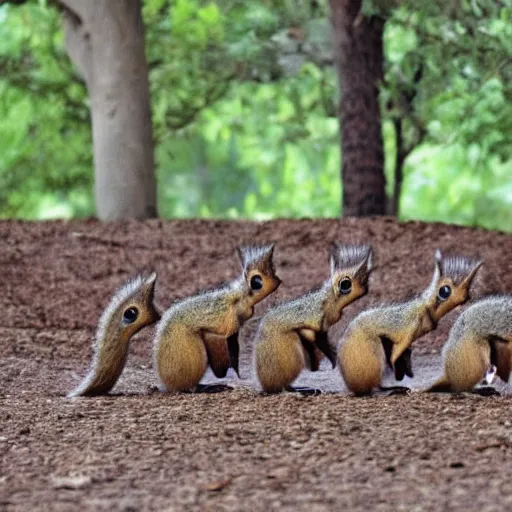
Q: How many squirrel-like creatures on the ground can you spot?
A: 5